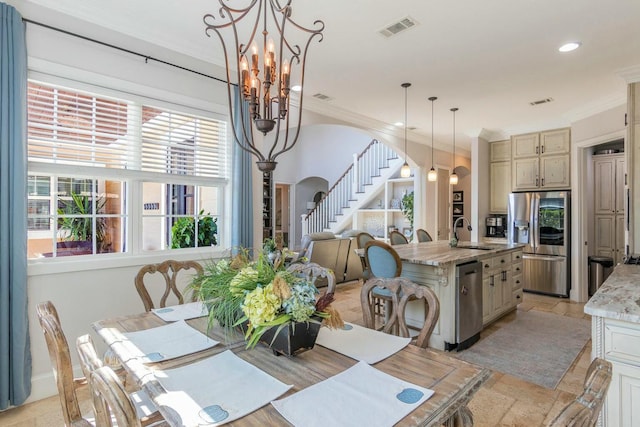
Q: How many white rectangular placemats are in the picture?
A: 5